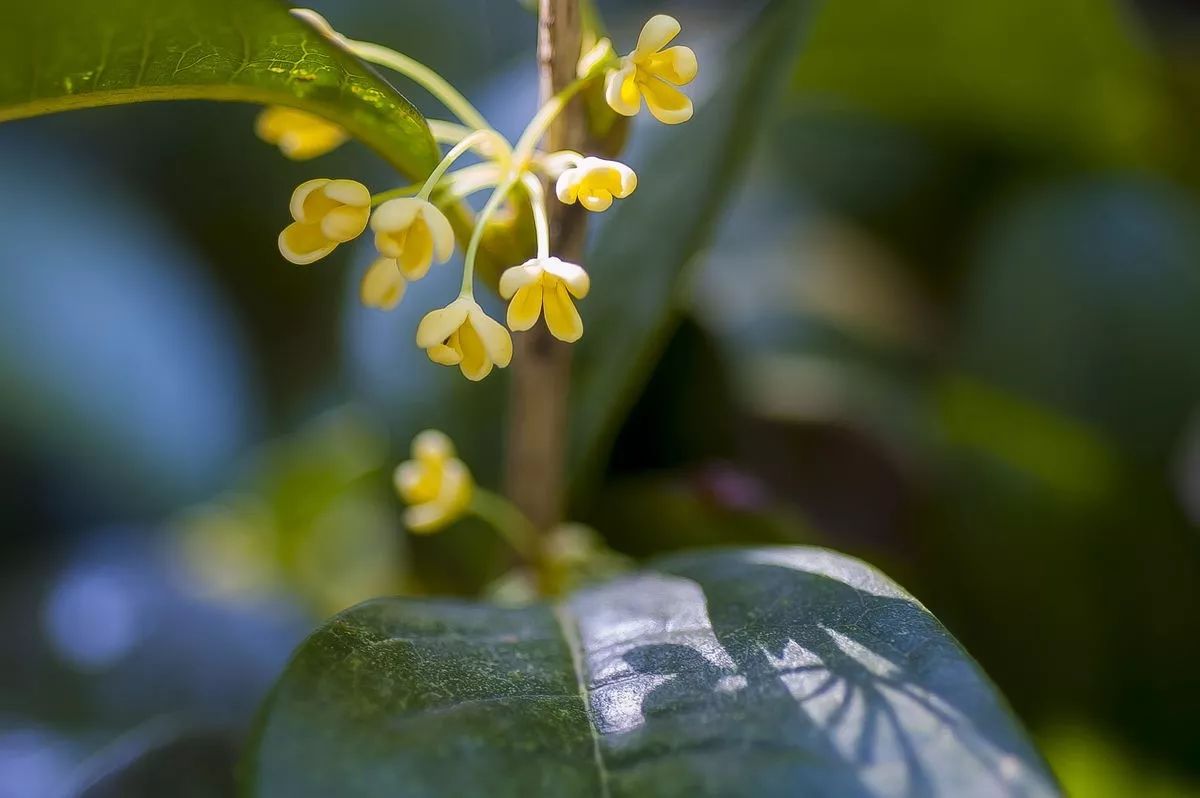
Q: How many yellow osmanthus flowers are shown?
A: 9